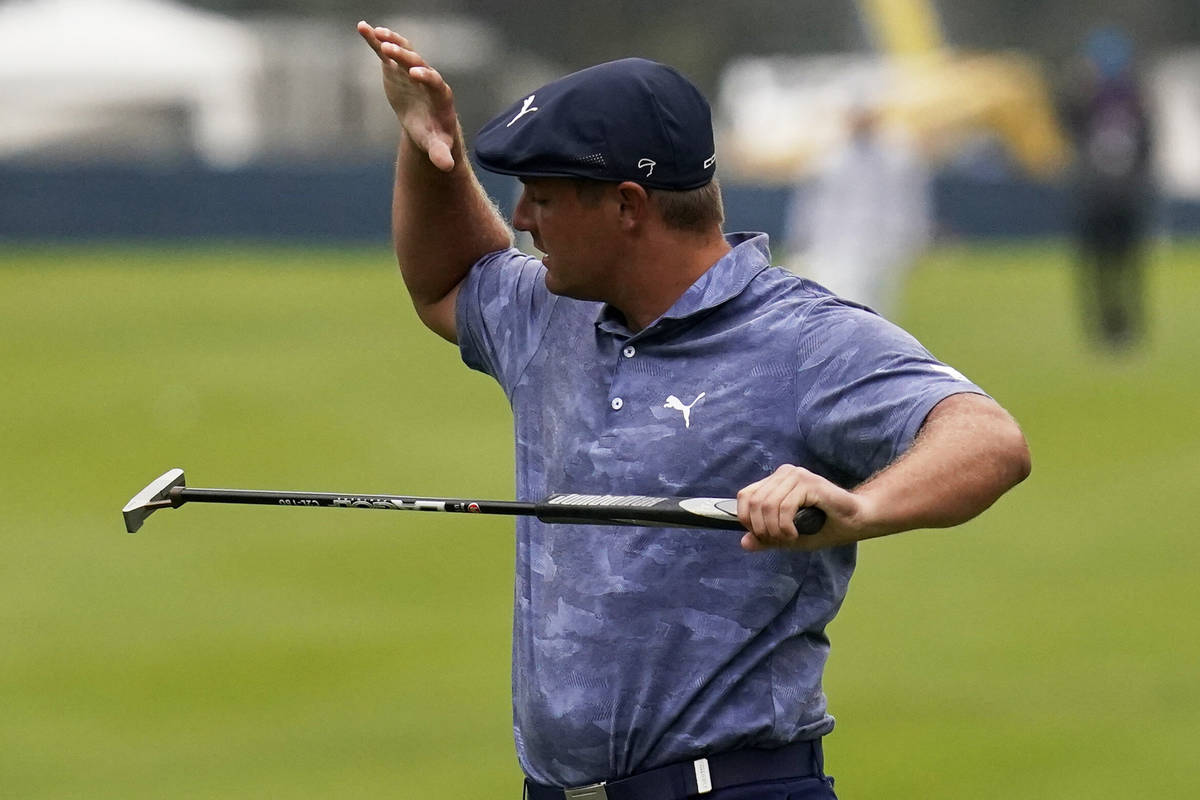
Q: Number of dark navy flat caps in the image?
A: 1